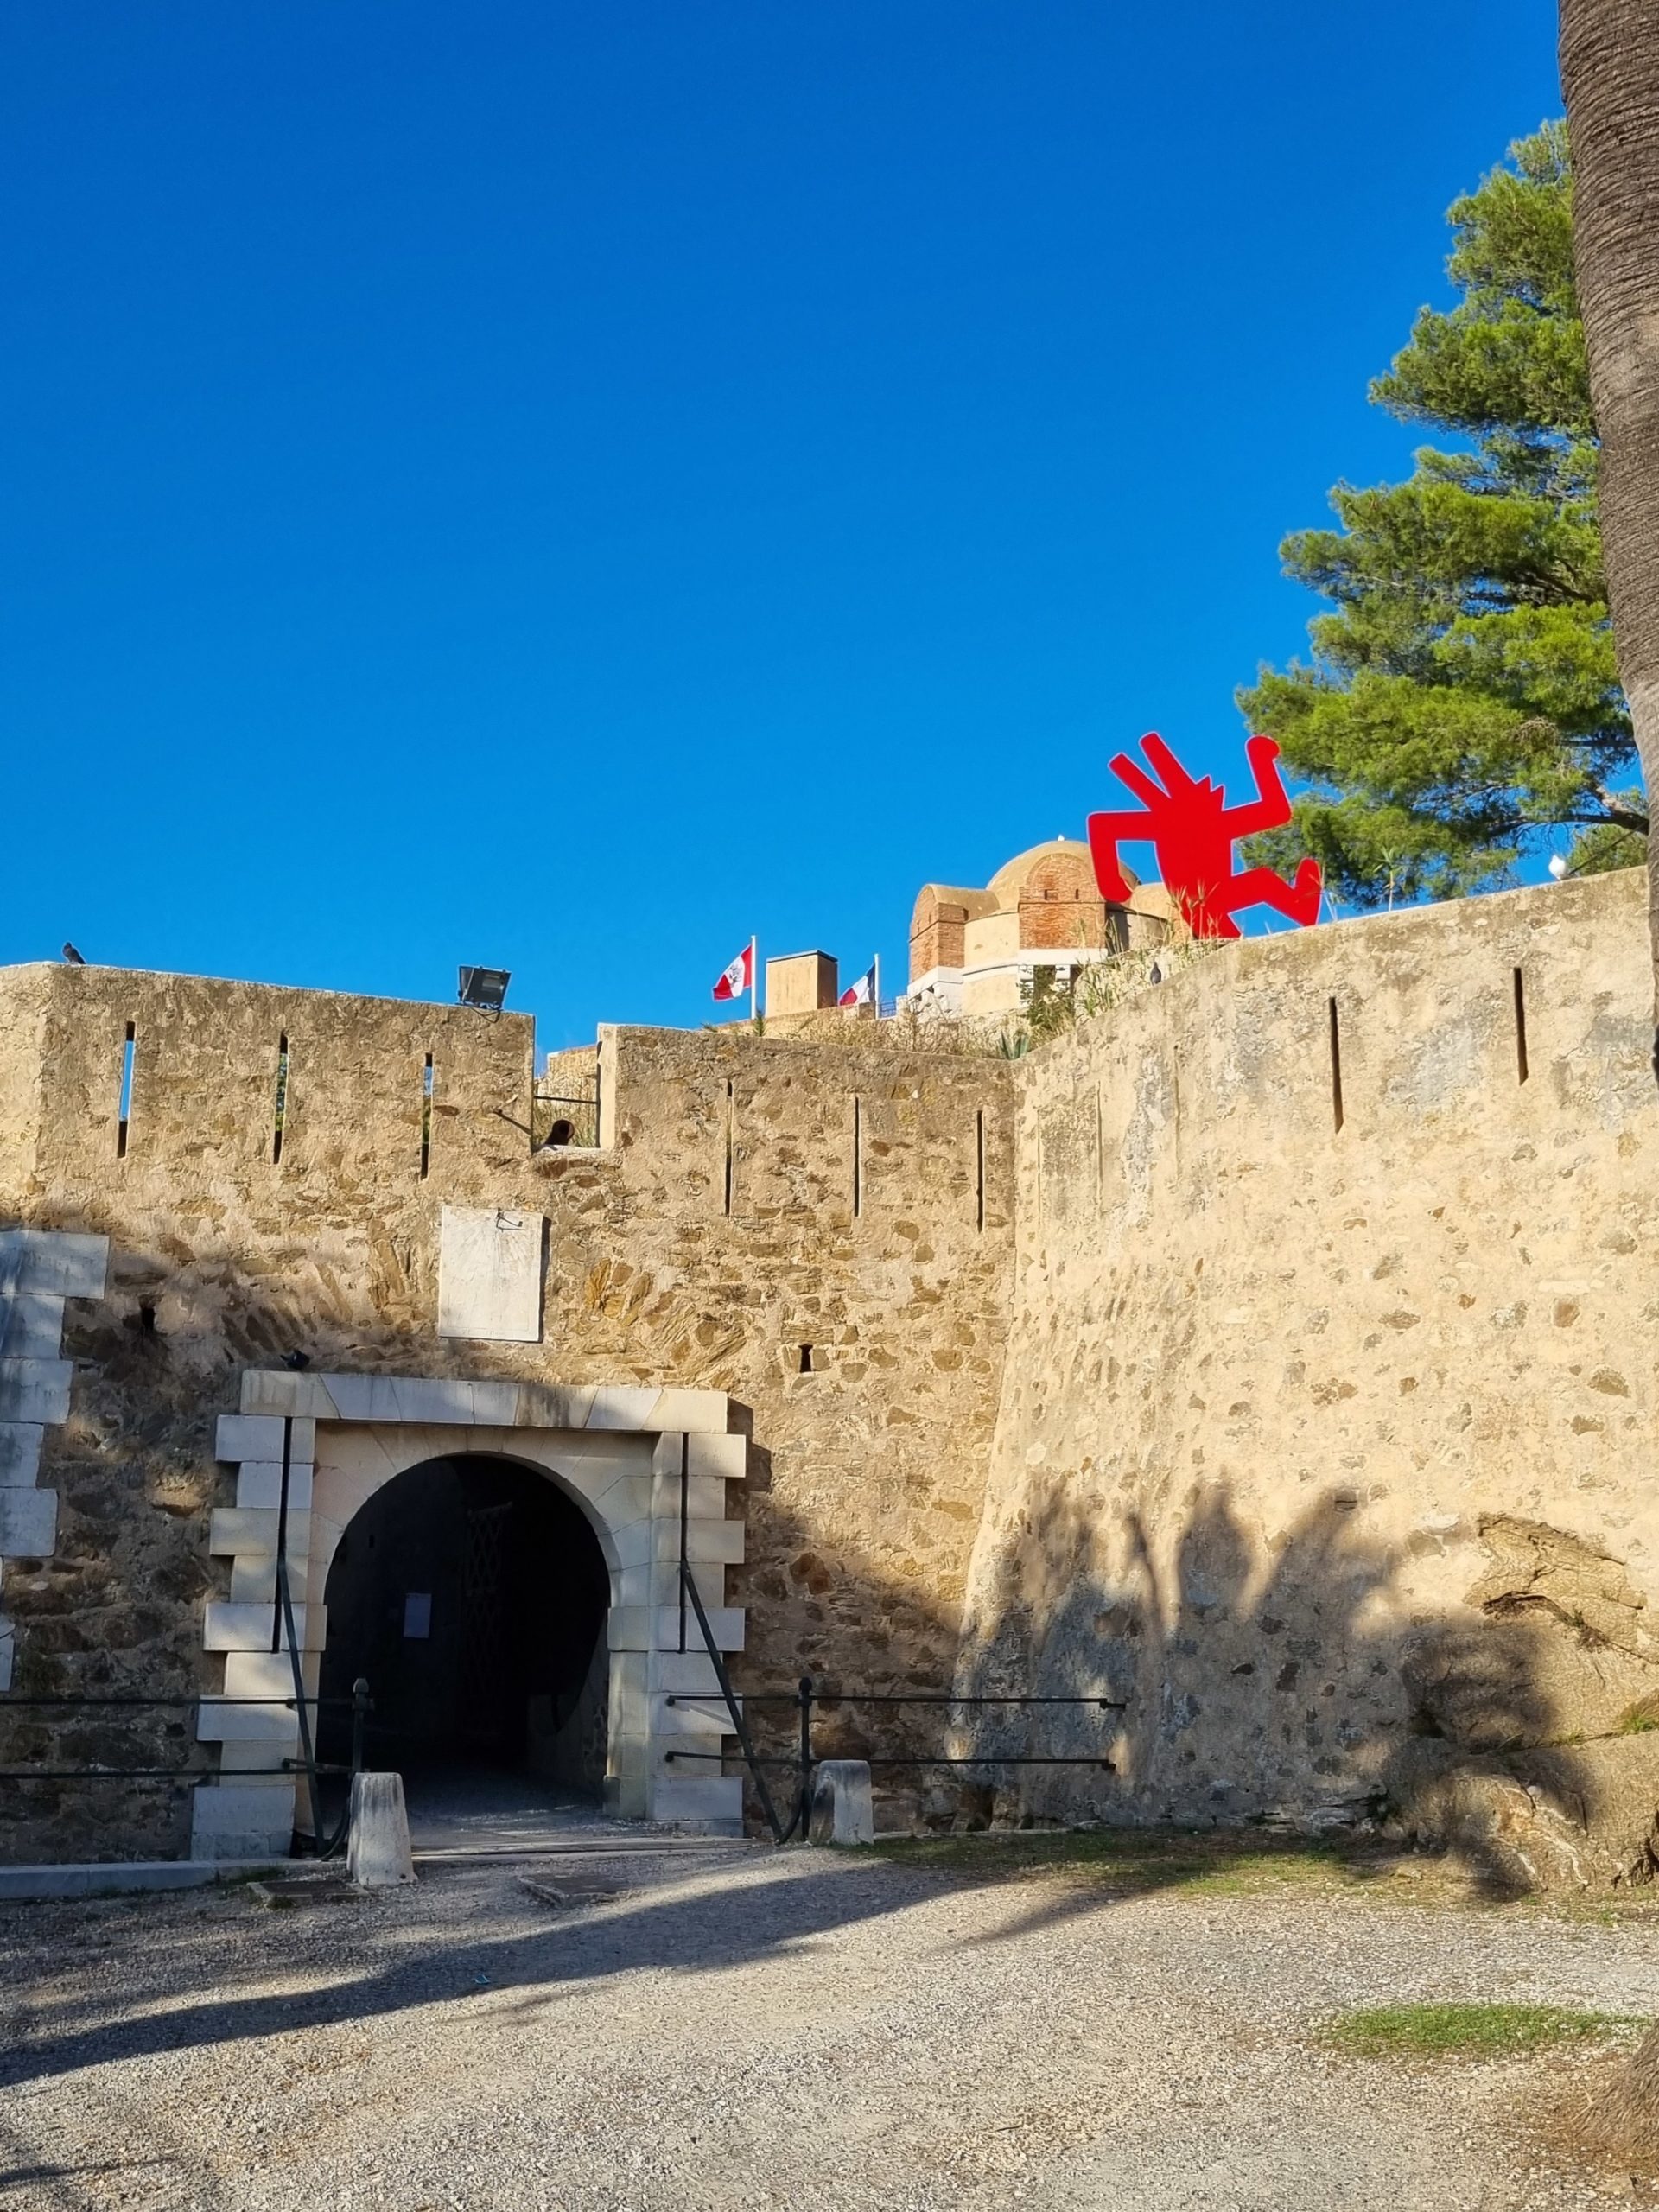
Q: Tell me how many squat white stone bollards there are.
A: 2